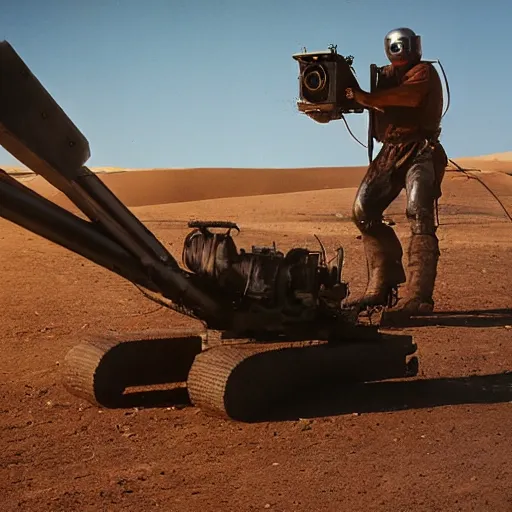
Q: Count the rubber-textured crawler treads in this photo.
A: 2